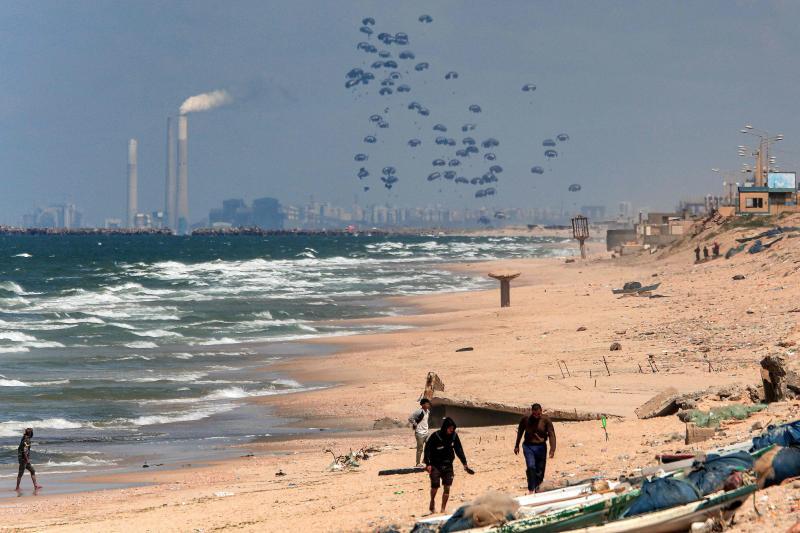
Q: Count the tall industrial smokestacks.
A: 3